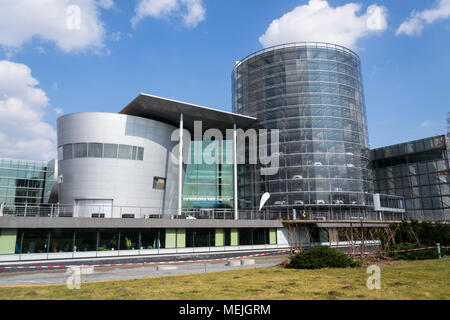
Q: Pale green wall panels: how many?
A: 6